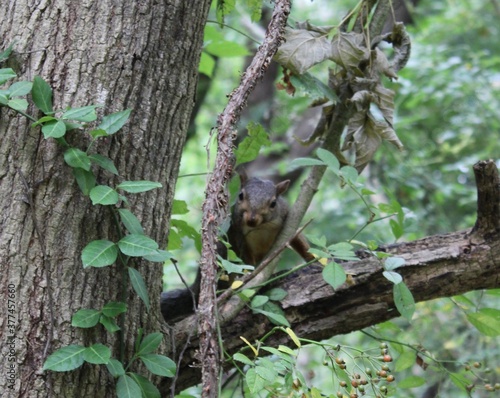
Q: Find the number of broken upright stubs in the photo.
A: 1